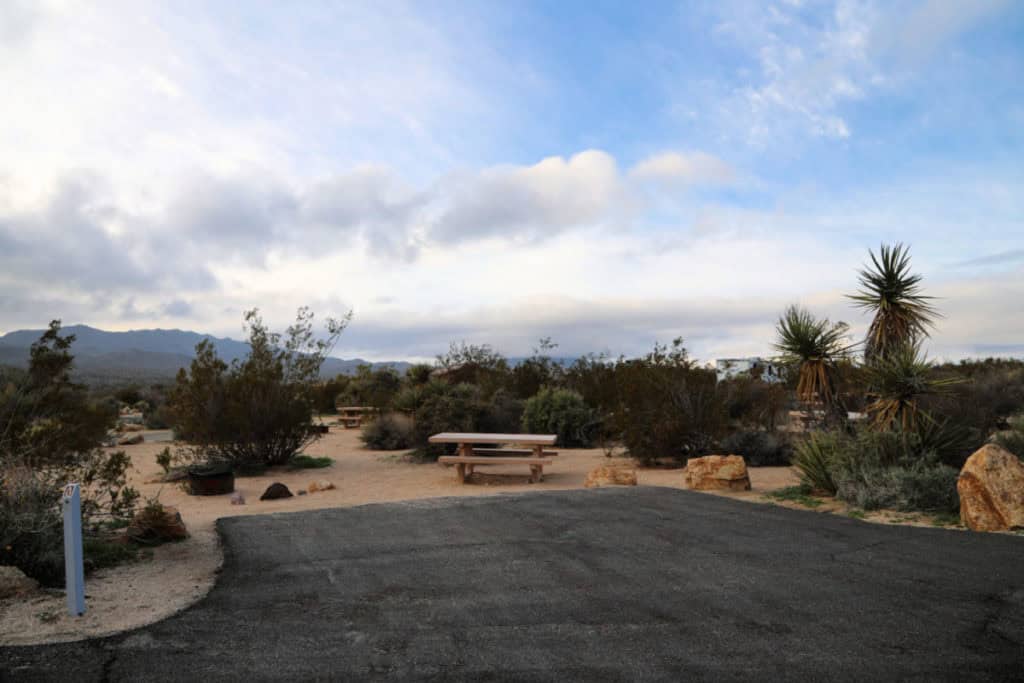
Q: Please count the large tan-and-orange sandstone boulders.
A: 3